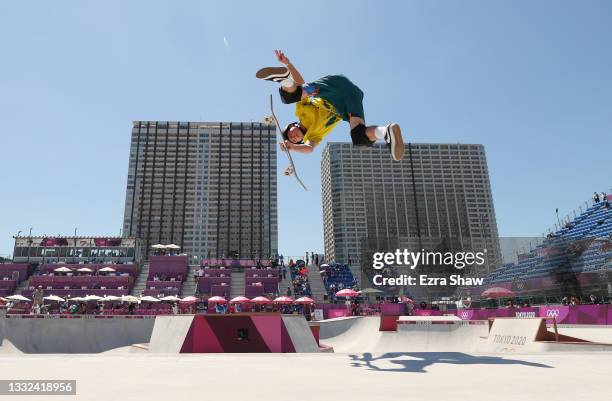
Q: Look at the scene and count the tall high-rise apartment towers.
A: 2